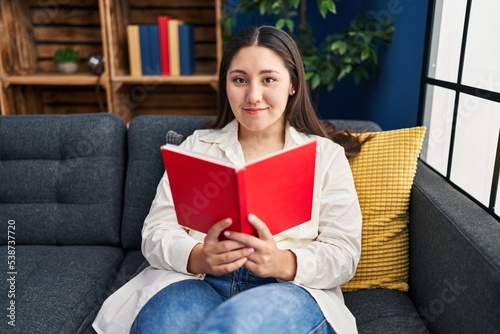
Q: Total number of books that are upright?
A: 6